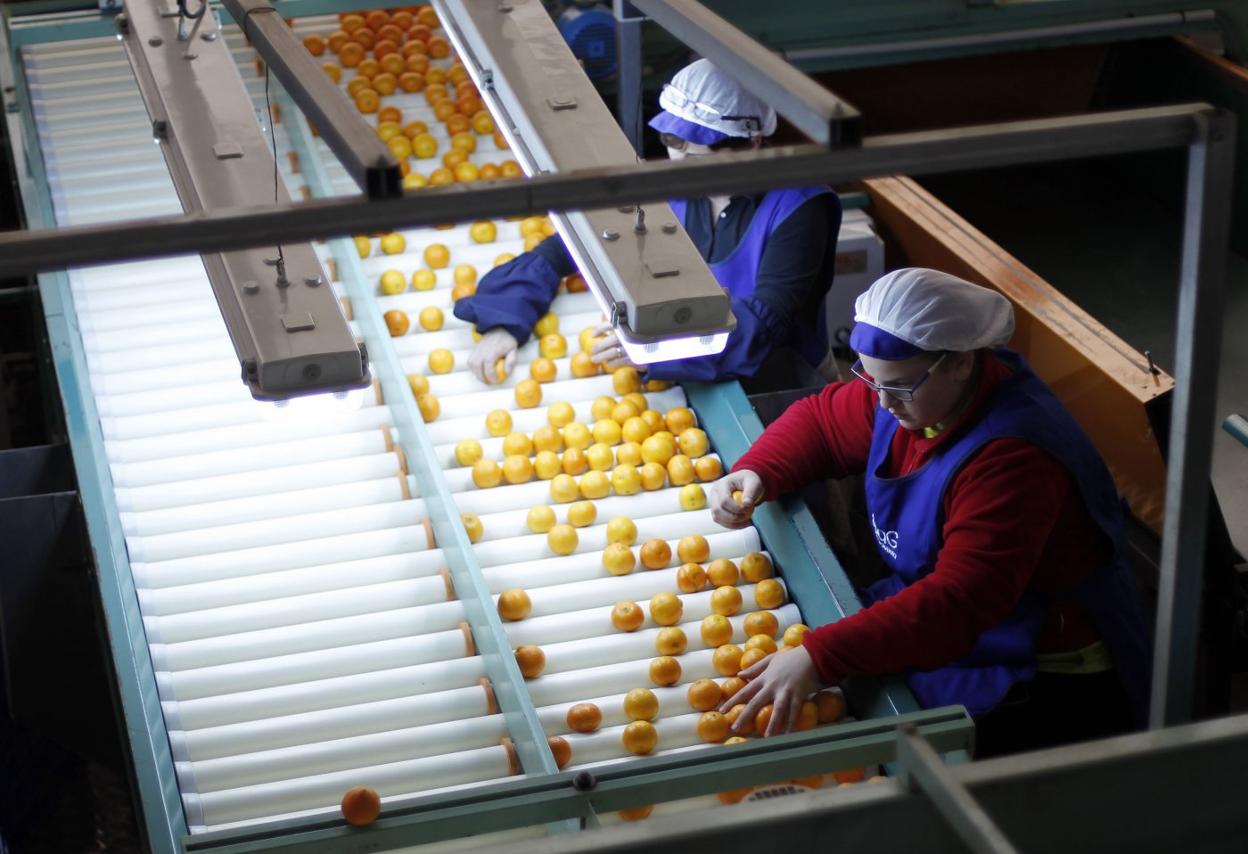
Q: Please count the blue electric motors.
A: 1